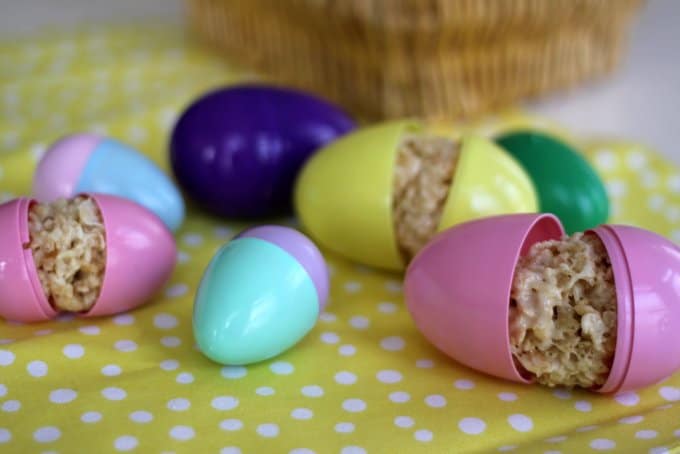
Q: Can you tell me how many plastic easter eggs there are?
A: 7